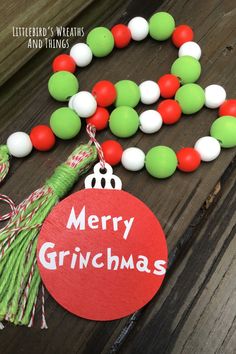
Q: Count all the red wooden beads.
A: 11